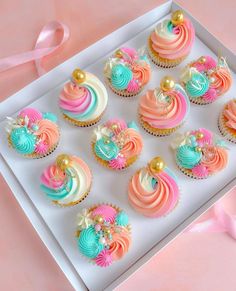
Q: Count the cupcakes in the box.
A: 12